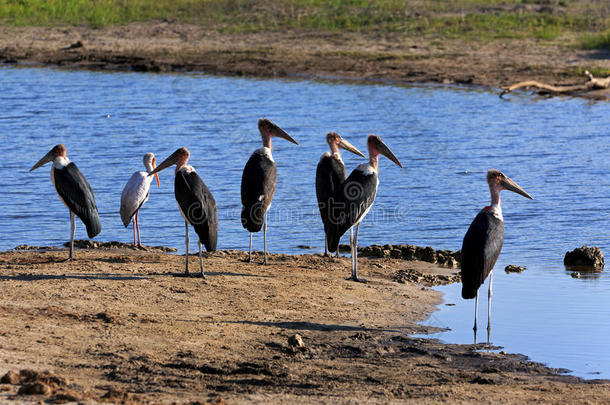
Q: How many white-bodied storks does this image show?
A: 1